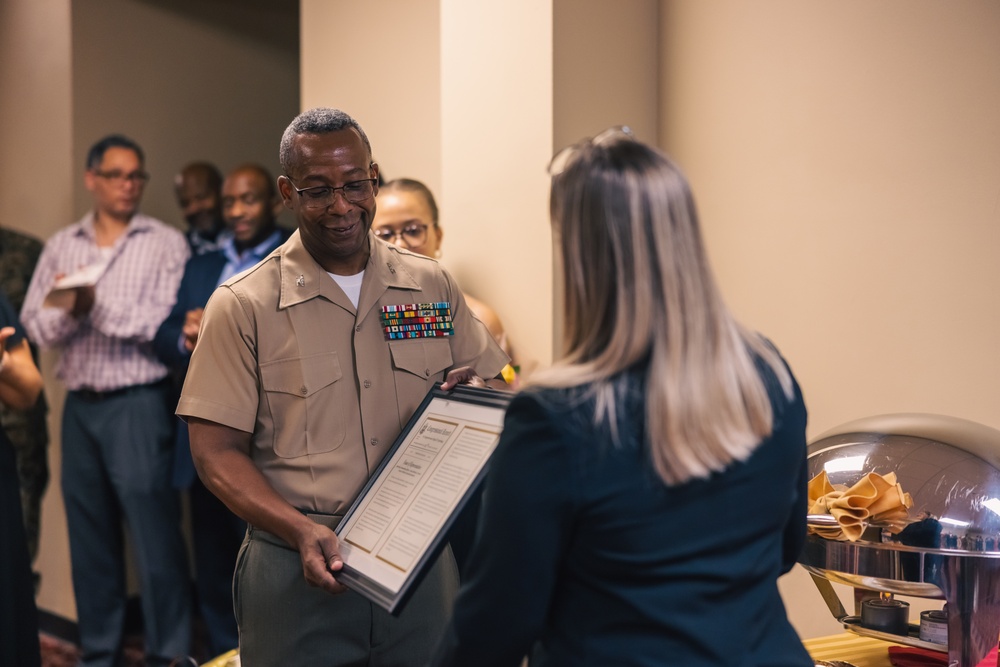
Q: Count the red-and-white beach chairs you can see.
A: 0